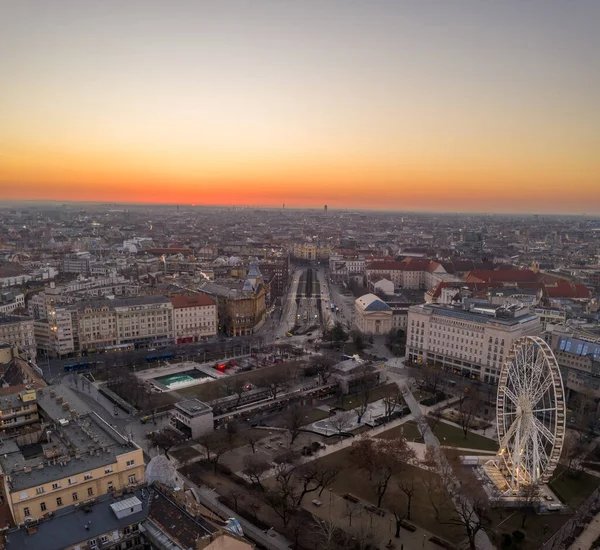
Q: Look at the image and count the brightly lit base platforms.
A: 1